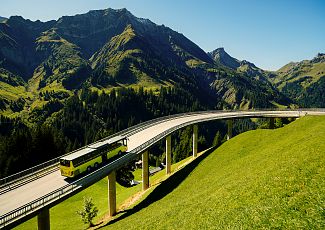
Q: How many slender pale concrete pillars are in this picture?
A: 6